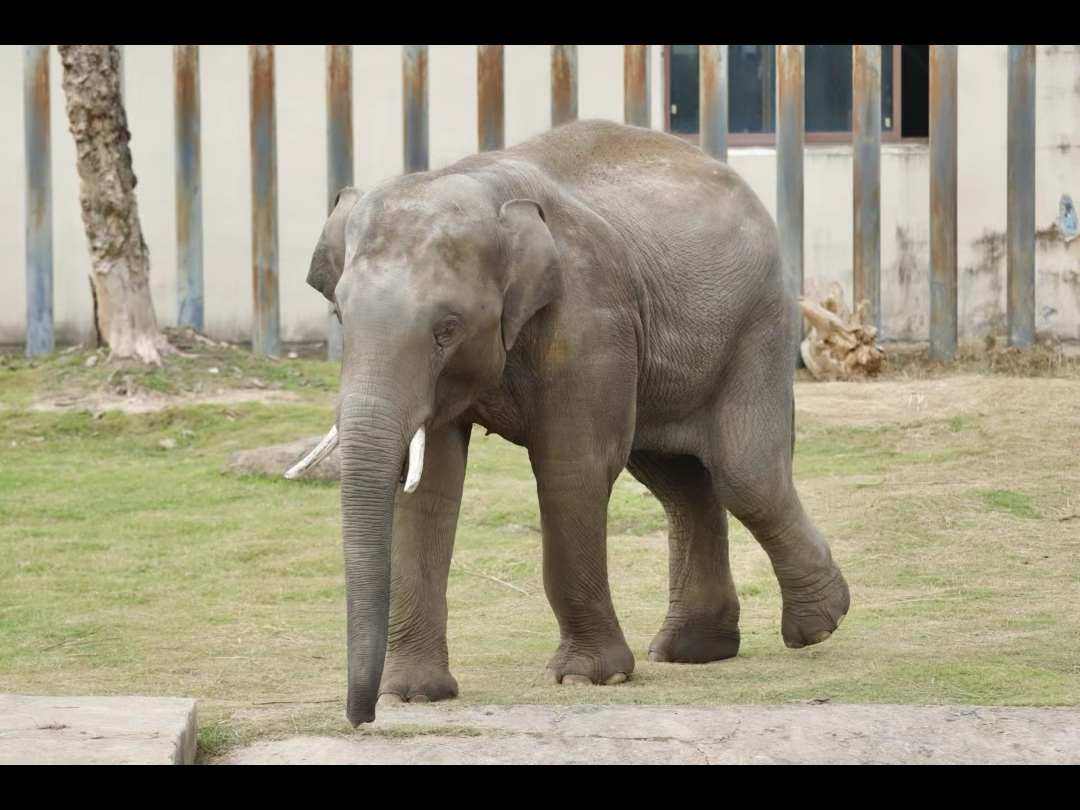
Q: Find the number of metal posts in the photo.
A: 13